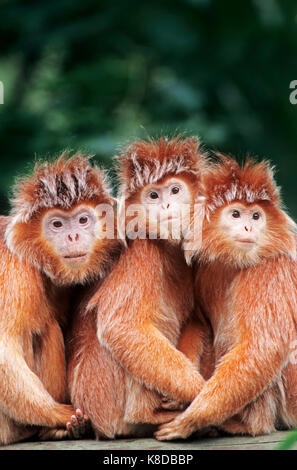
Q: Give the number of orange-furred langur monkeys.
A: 3